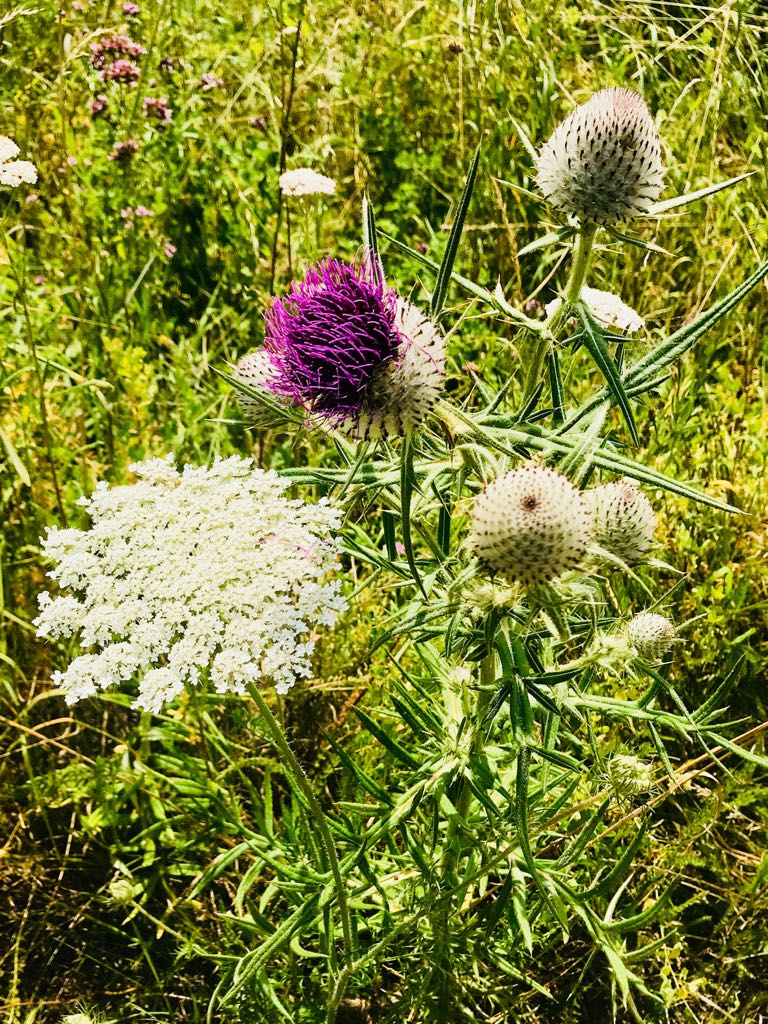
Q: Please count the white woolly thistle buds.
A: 5